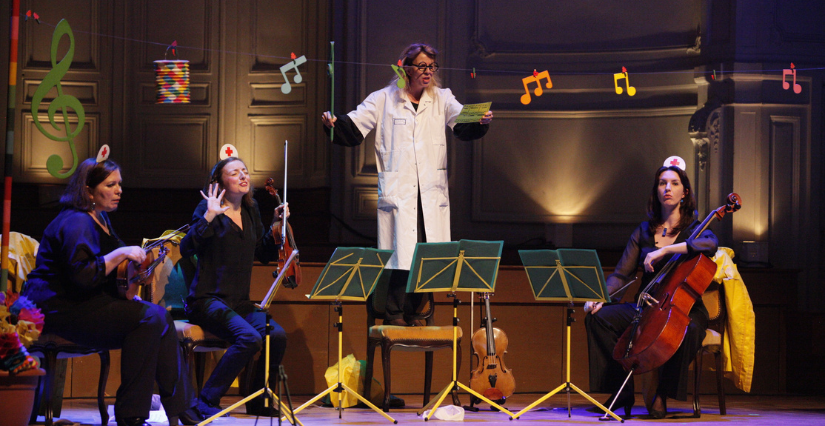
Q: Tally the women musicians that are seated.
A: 3